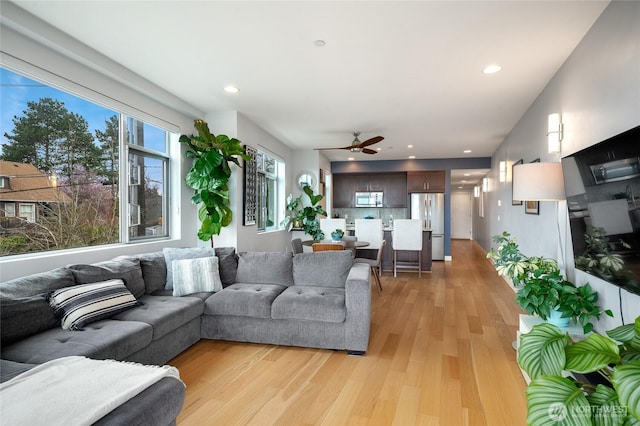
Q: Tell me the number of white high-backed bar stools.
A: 3